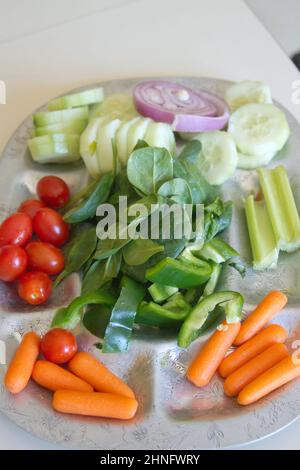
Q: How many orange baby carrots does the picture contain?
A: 9